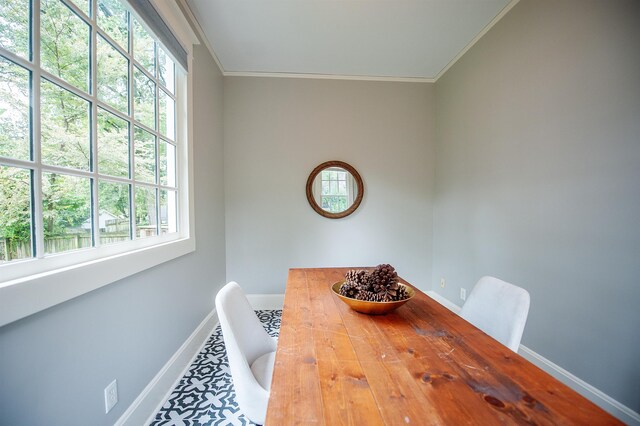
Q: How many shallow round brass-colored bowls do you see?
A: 1